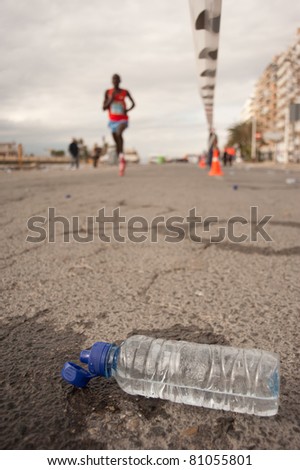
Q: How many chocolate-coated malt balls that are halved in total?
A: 0